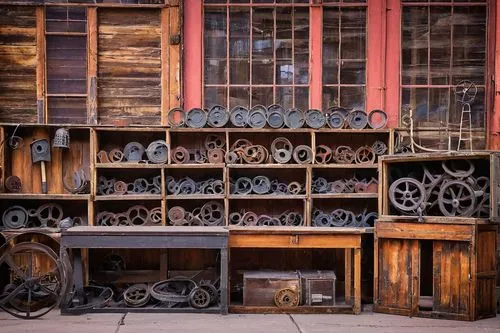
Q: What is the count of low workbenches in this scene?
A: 2